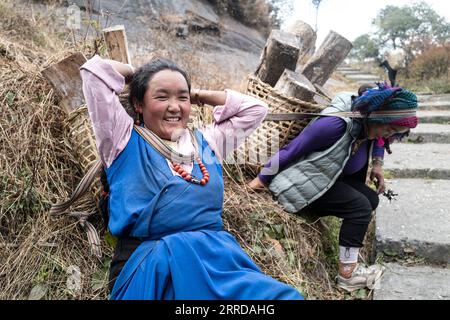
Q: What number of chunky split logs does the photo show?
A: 6